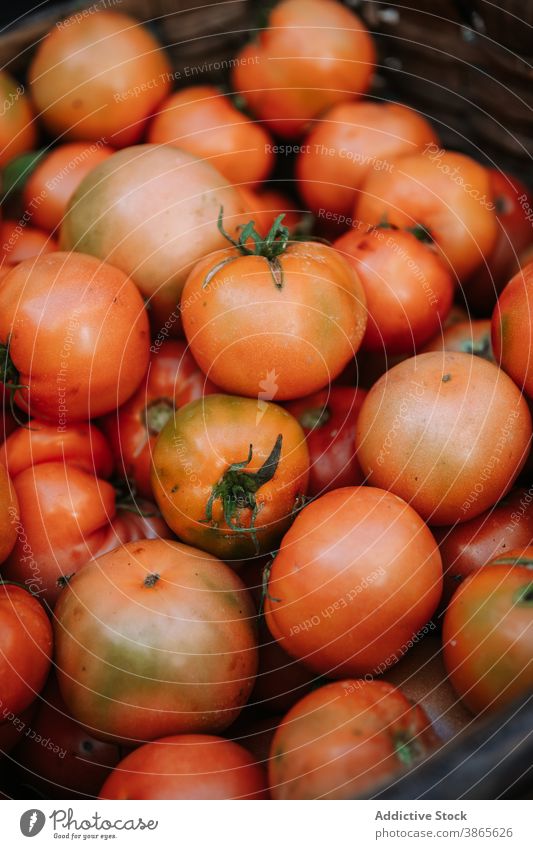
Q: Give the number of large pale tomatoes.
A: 3